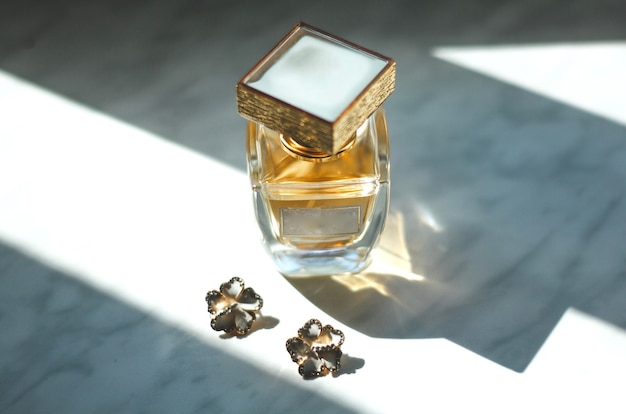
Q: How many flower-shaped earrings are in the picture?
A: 2